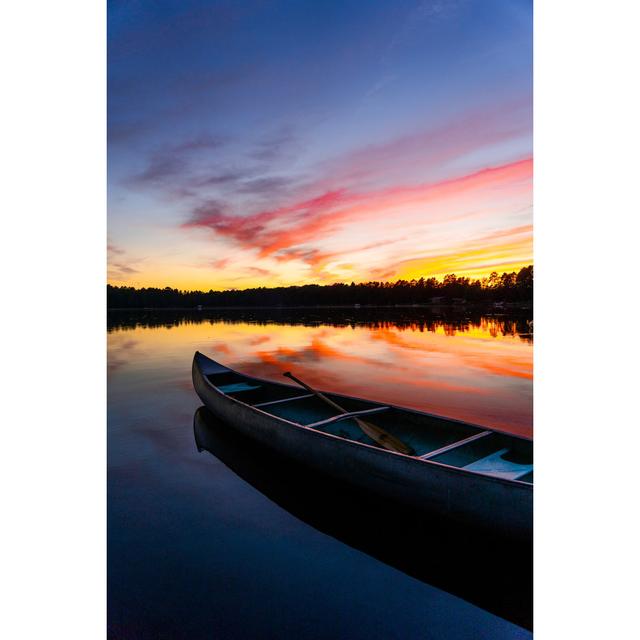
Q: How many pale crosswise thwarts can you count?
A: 3